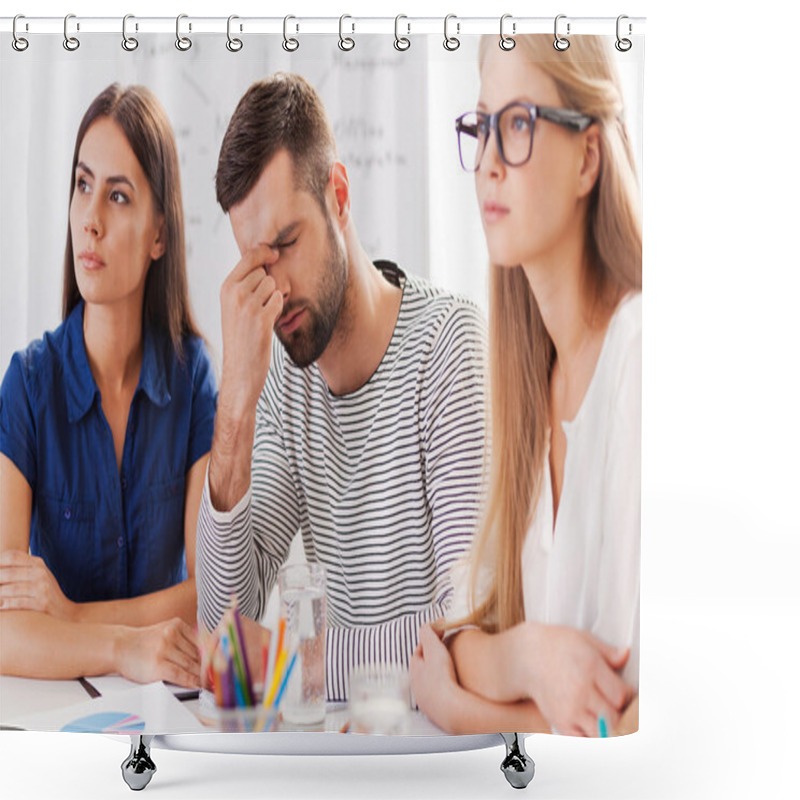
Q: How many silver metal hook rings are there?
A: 12